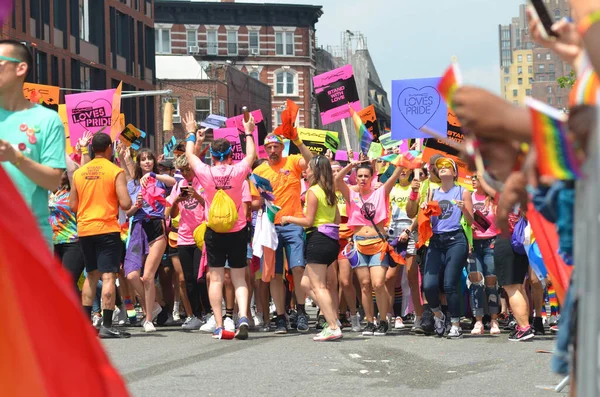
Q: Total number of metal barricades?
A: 1